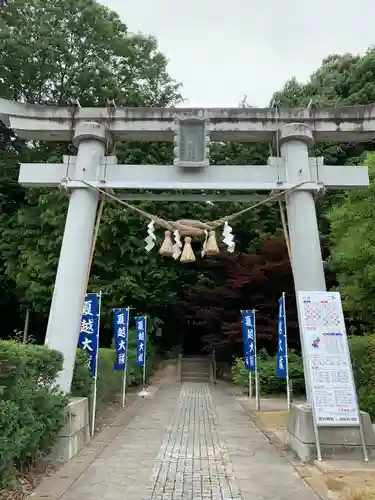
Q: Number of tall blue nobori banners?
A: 5